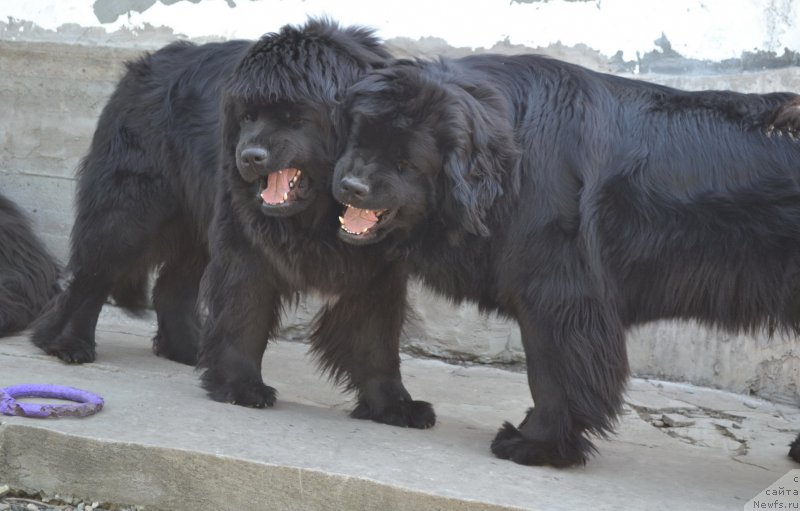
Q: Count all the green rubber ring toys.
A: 0